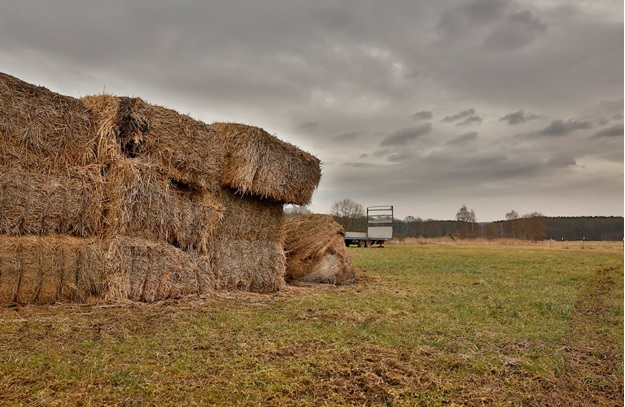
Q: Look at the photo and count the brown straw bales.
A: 10